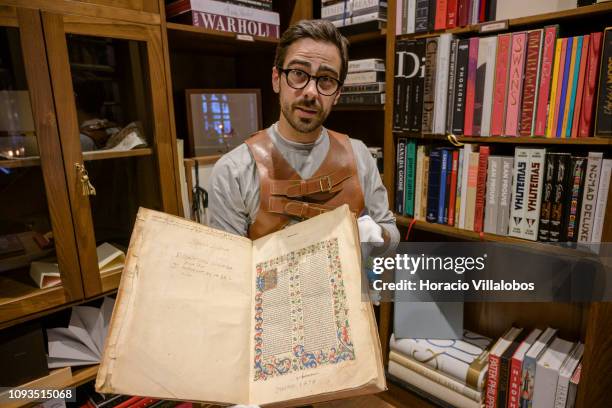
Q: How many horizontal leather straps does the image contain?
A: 2